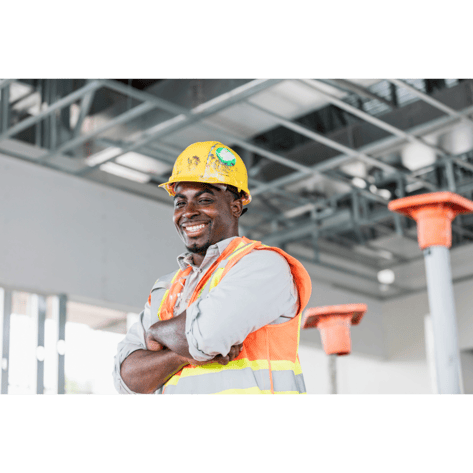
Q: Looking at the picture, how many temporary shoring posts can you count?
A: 2